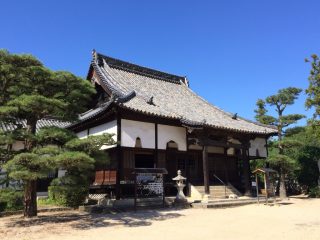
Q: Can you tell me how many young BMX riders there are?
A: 0